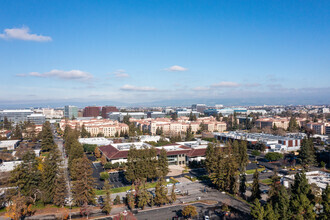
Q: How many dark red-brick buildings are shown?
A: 2